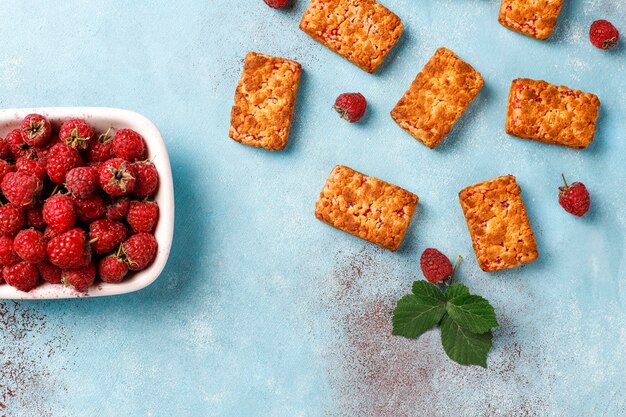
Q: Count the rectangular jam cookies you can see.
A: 7